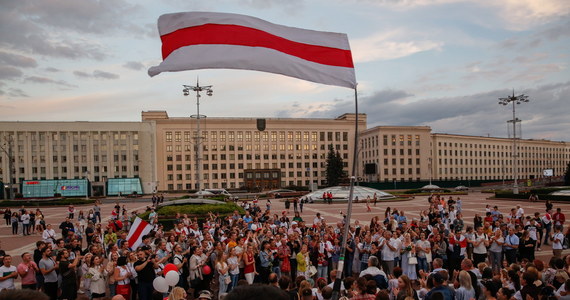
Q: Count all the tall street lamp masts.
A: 2